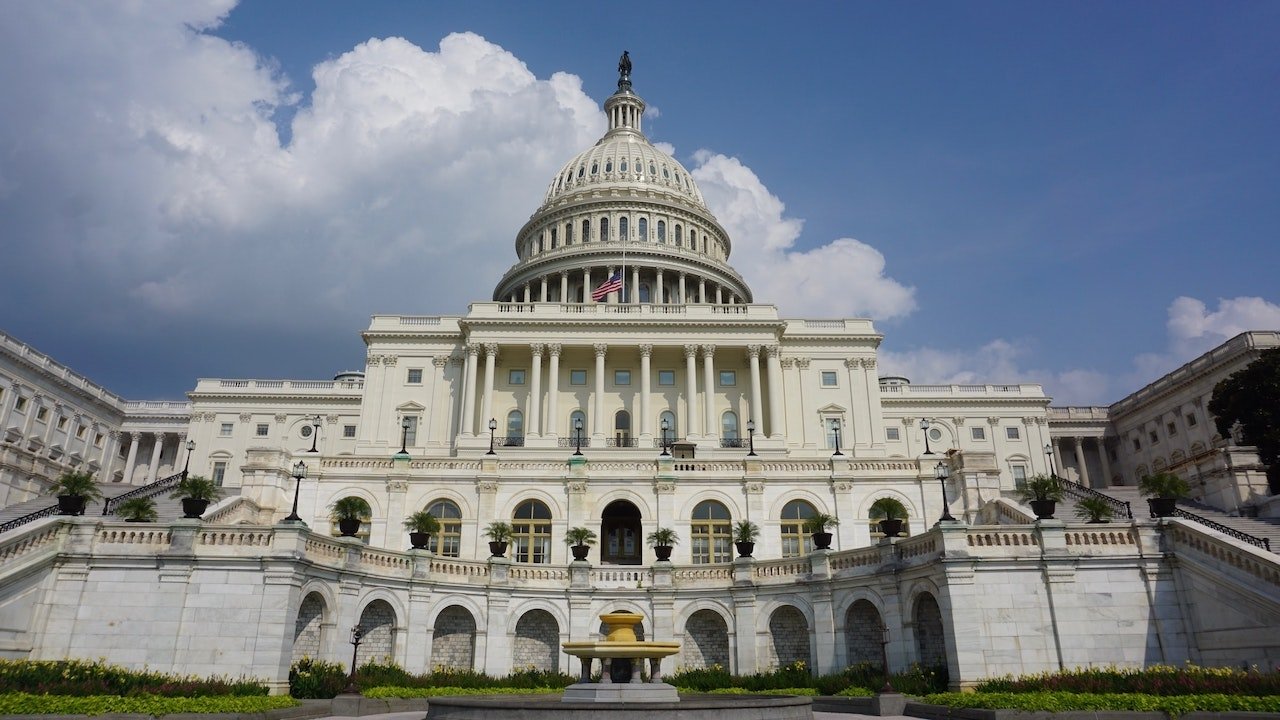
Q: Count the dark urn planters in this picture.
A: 14